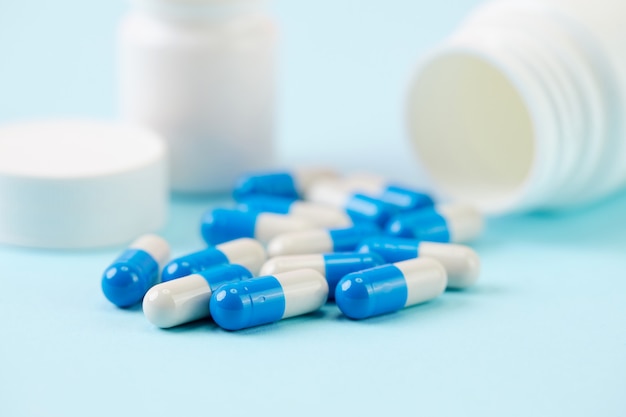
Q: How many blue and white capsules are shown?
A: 14